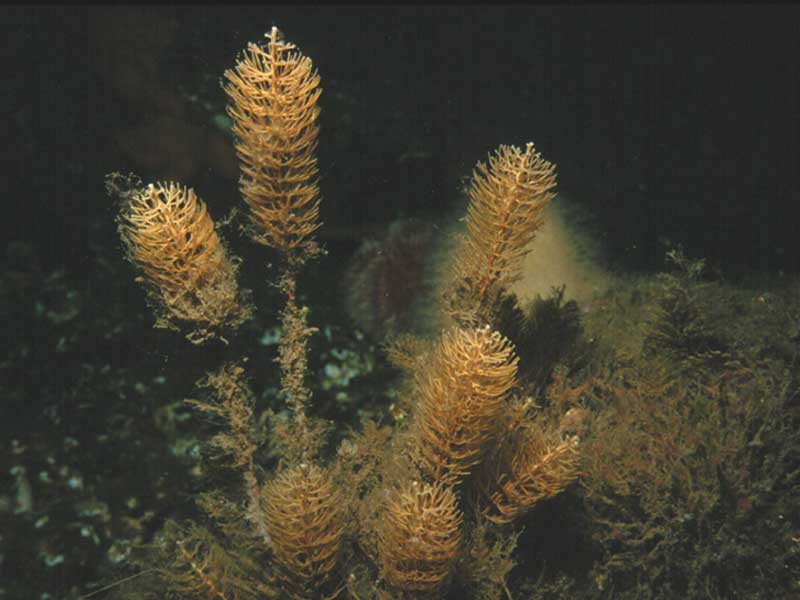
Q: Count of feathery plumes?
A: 7